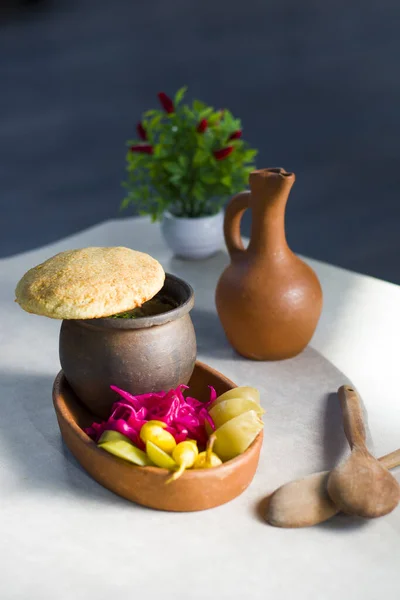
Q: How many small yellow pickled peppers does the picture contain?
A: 3